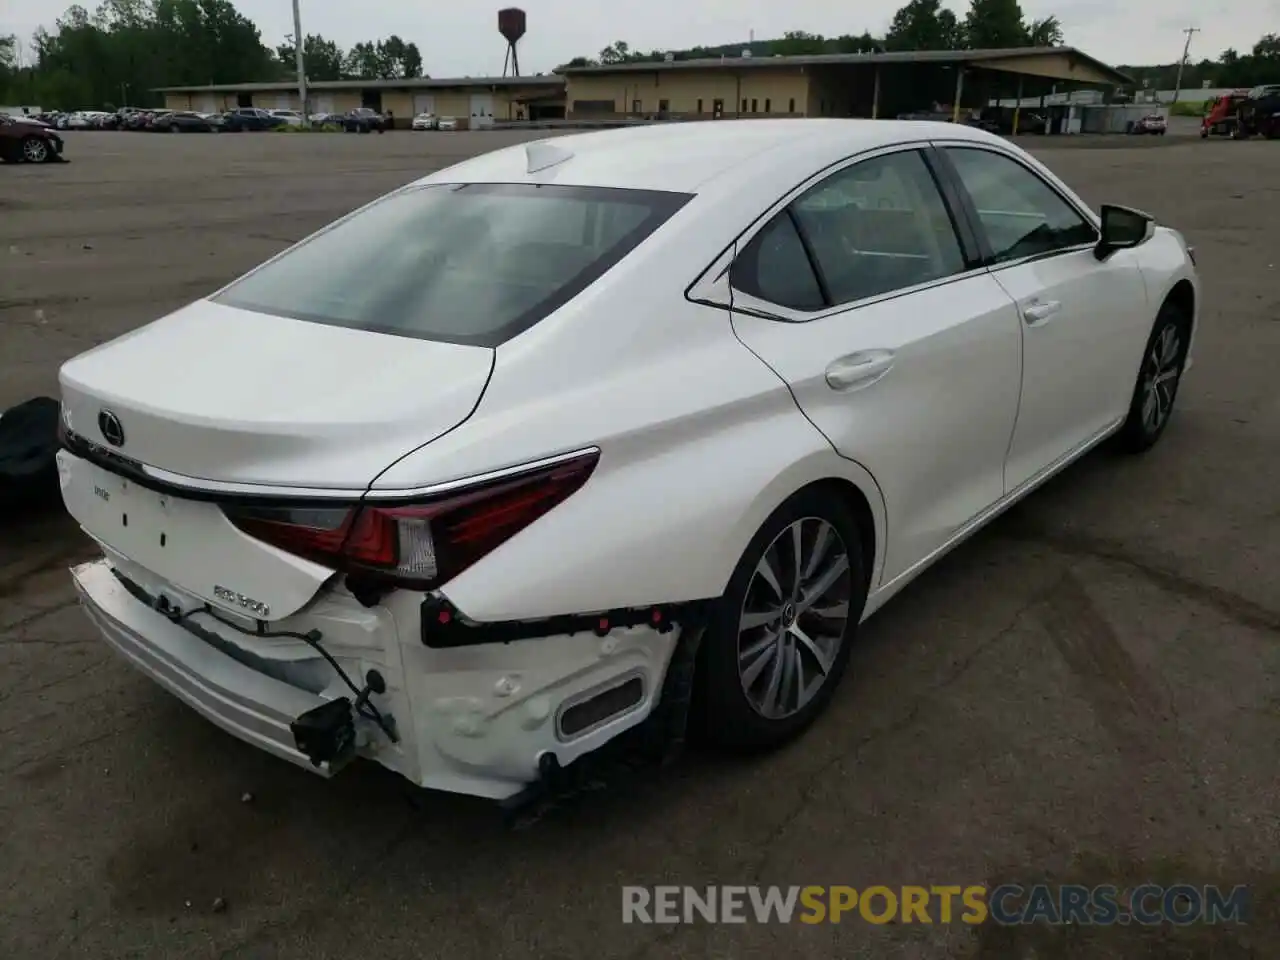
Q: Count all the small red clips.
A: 3